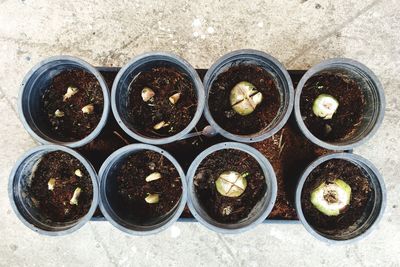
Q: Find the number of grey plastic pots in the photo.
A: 8